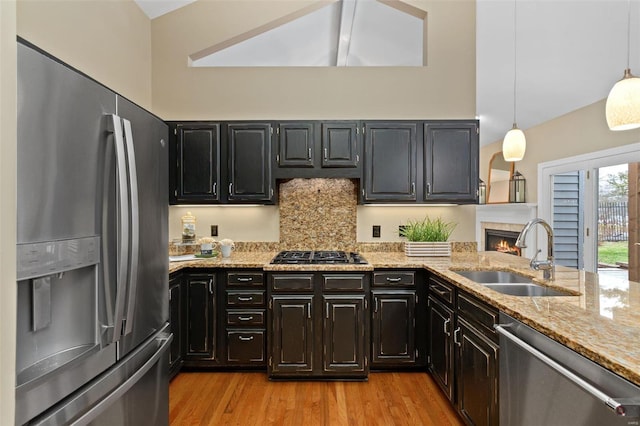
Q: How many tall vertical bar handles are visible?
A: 2